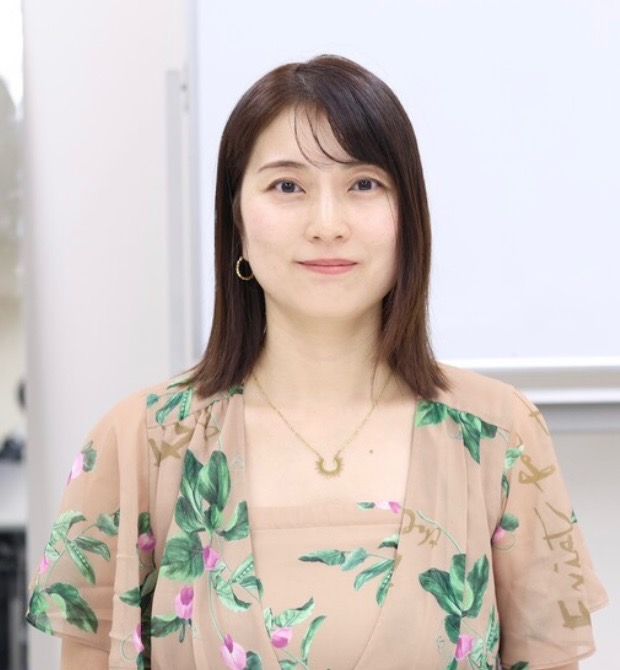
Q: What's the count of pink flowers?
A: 11